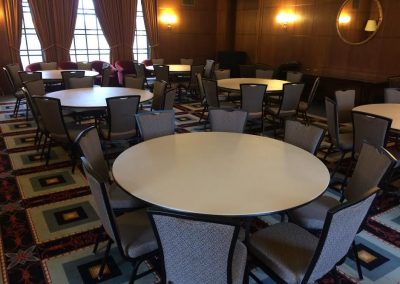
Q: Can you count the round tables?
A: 6